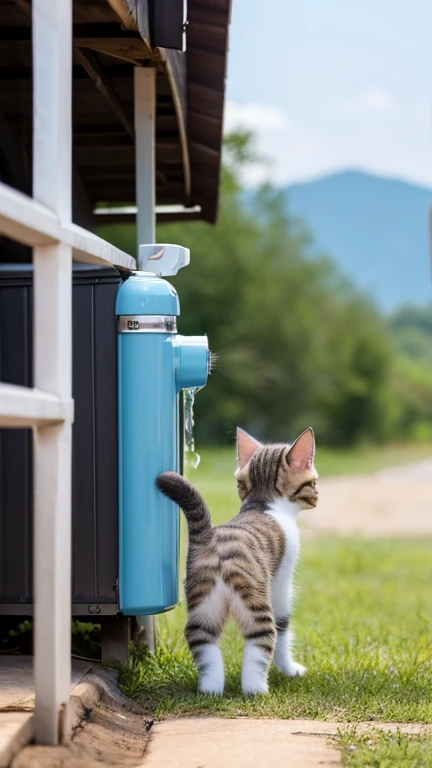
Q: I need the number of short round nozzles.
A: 1